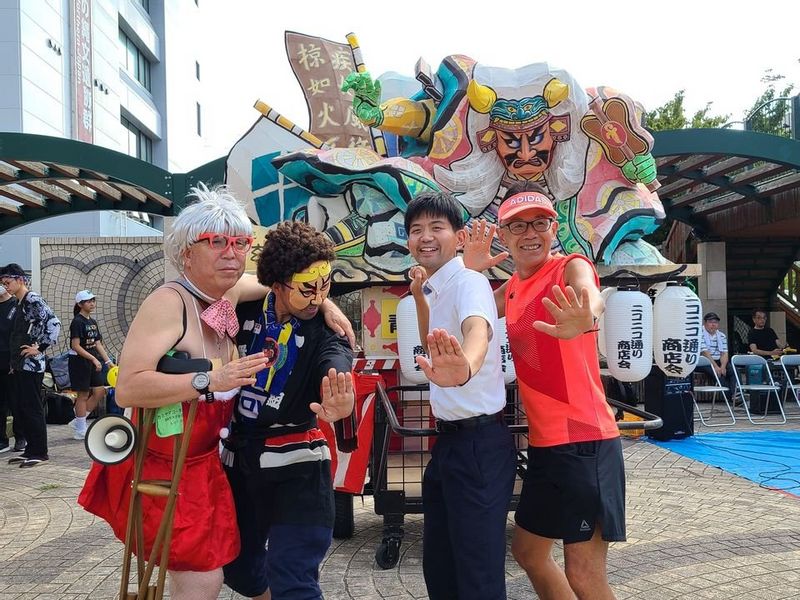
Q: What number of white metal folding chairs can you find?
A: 3